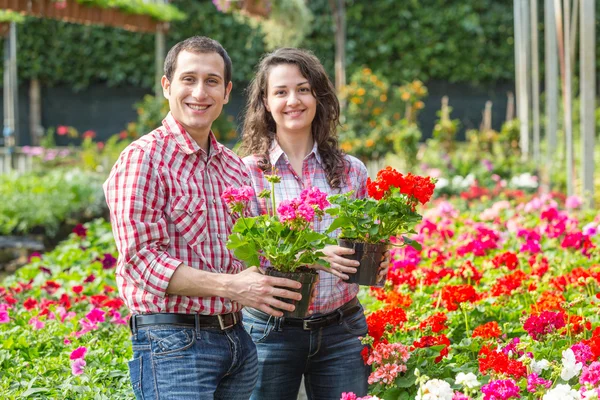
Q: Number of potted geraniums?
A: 2